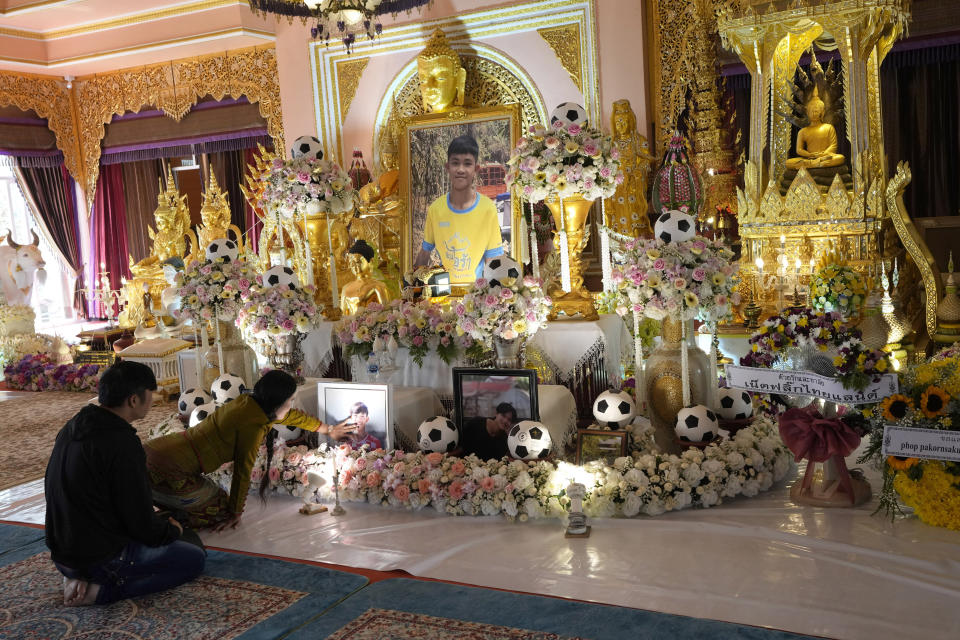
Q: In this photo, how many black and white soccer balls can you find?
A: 15